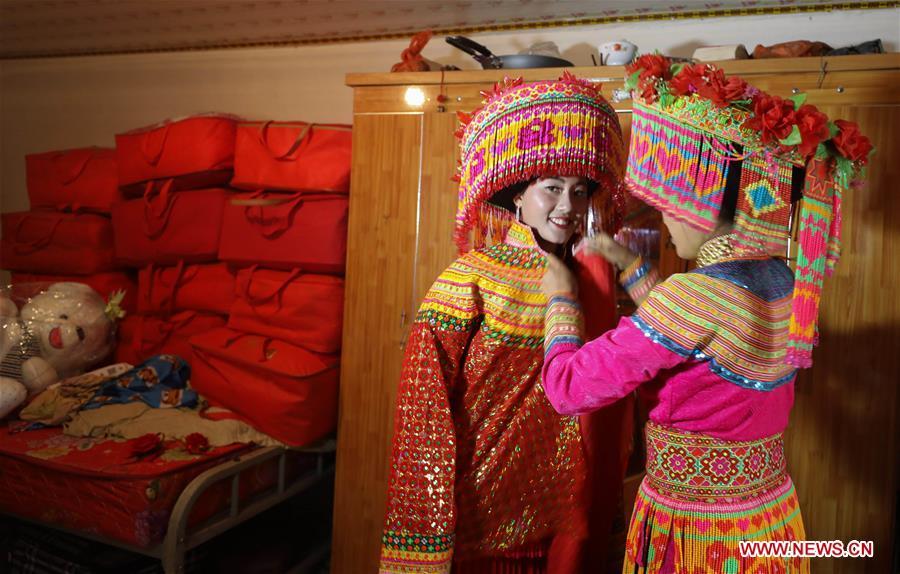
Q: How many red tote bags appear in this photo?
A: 11